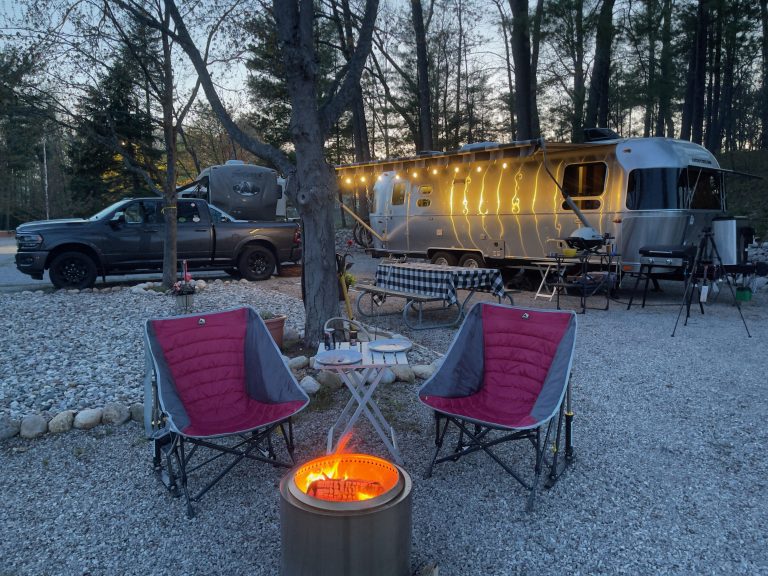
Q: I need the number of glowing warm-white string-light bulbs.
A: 9